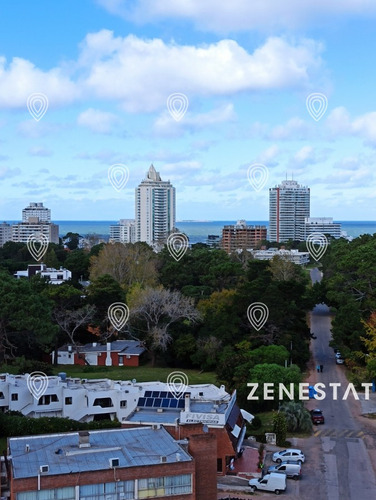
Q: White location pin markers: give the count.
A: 12